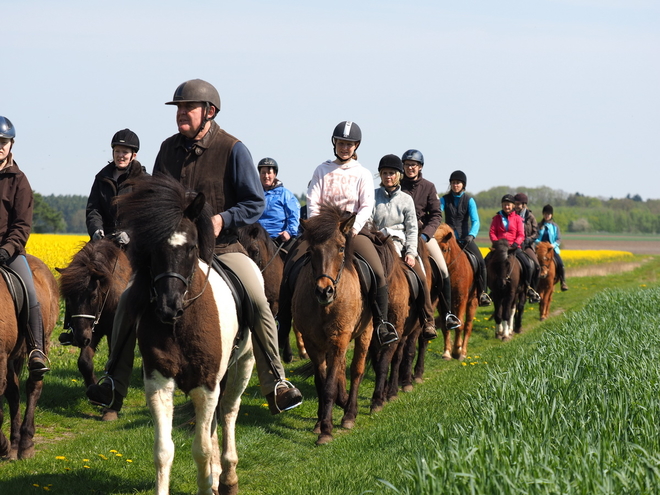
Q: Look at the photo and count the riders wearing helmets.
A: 11